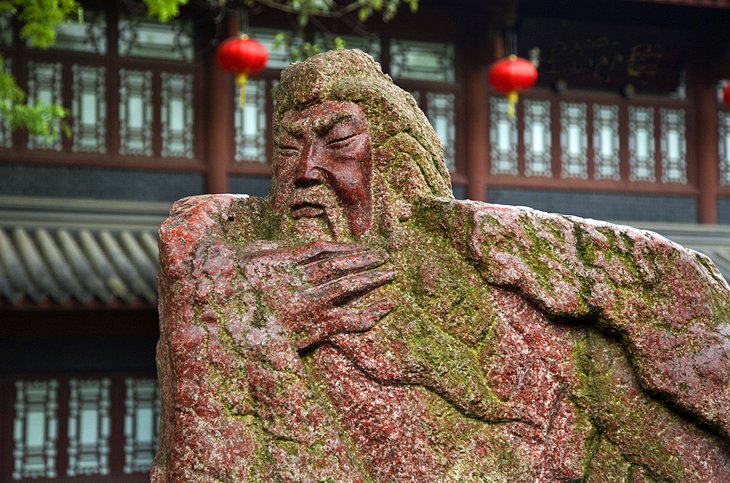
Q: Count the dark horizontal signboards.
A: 1